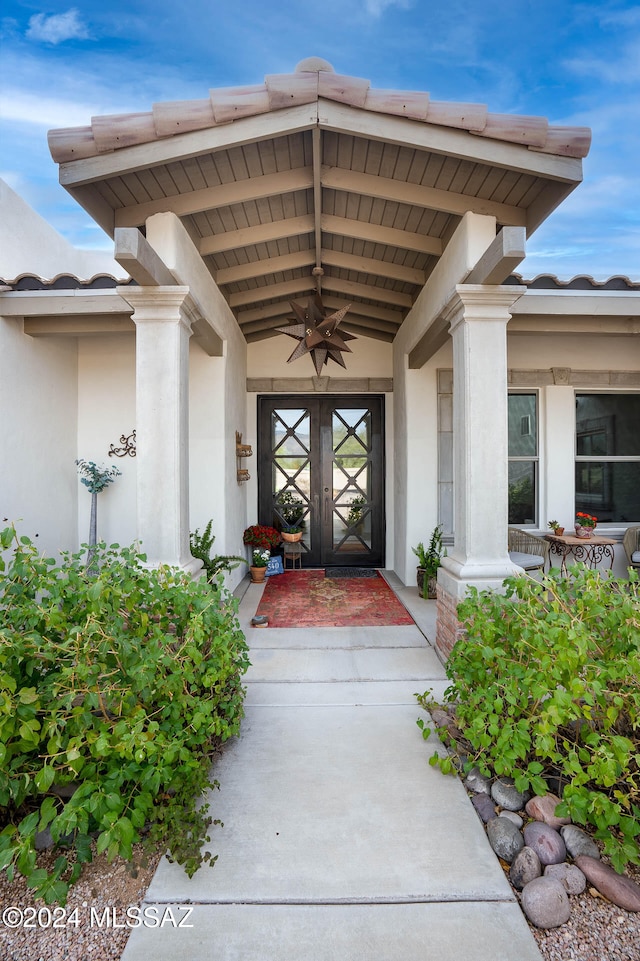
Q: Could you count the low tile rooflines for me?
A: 2